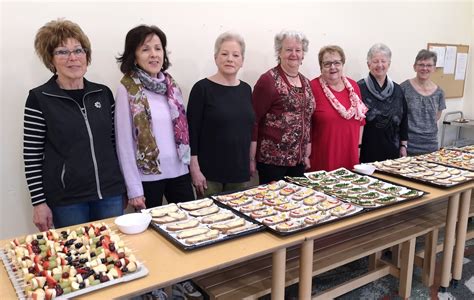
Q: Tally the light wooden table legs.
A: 4